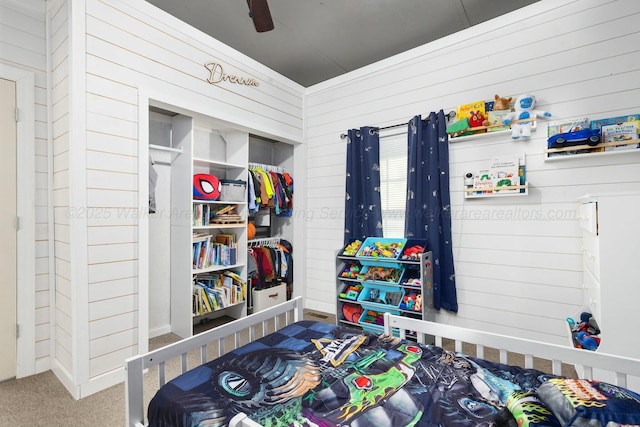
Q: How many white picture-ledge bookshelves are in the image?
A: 3